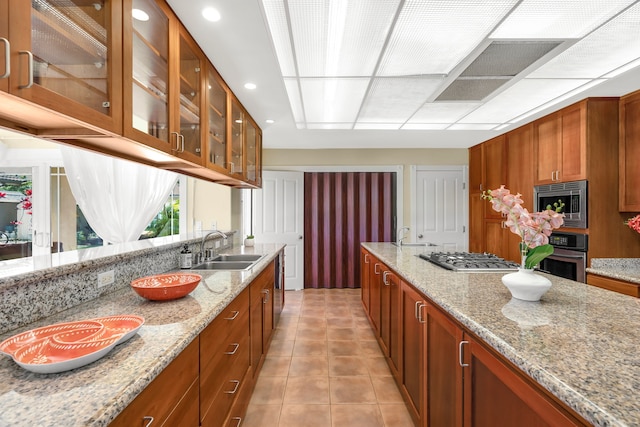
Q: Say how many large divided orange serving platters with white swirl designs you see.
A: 1